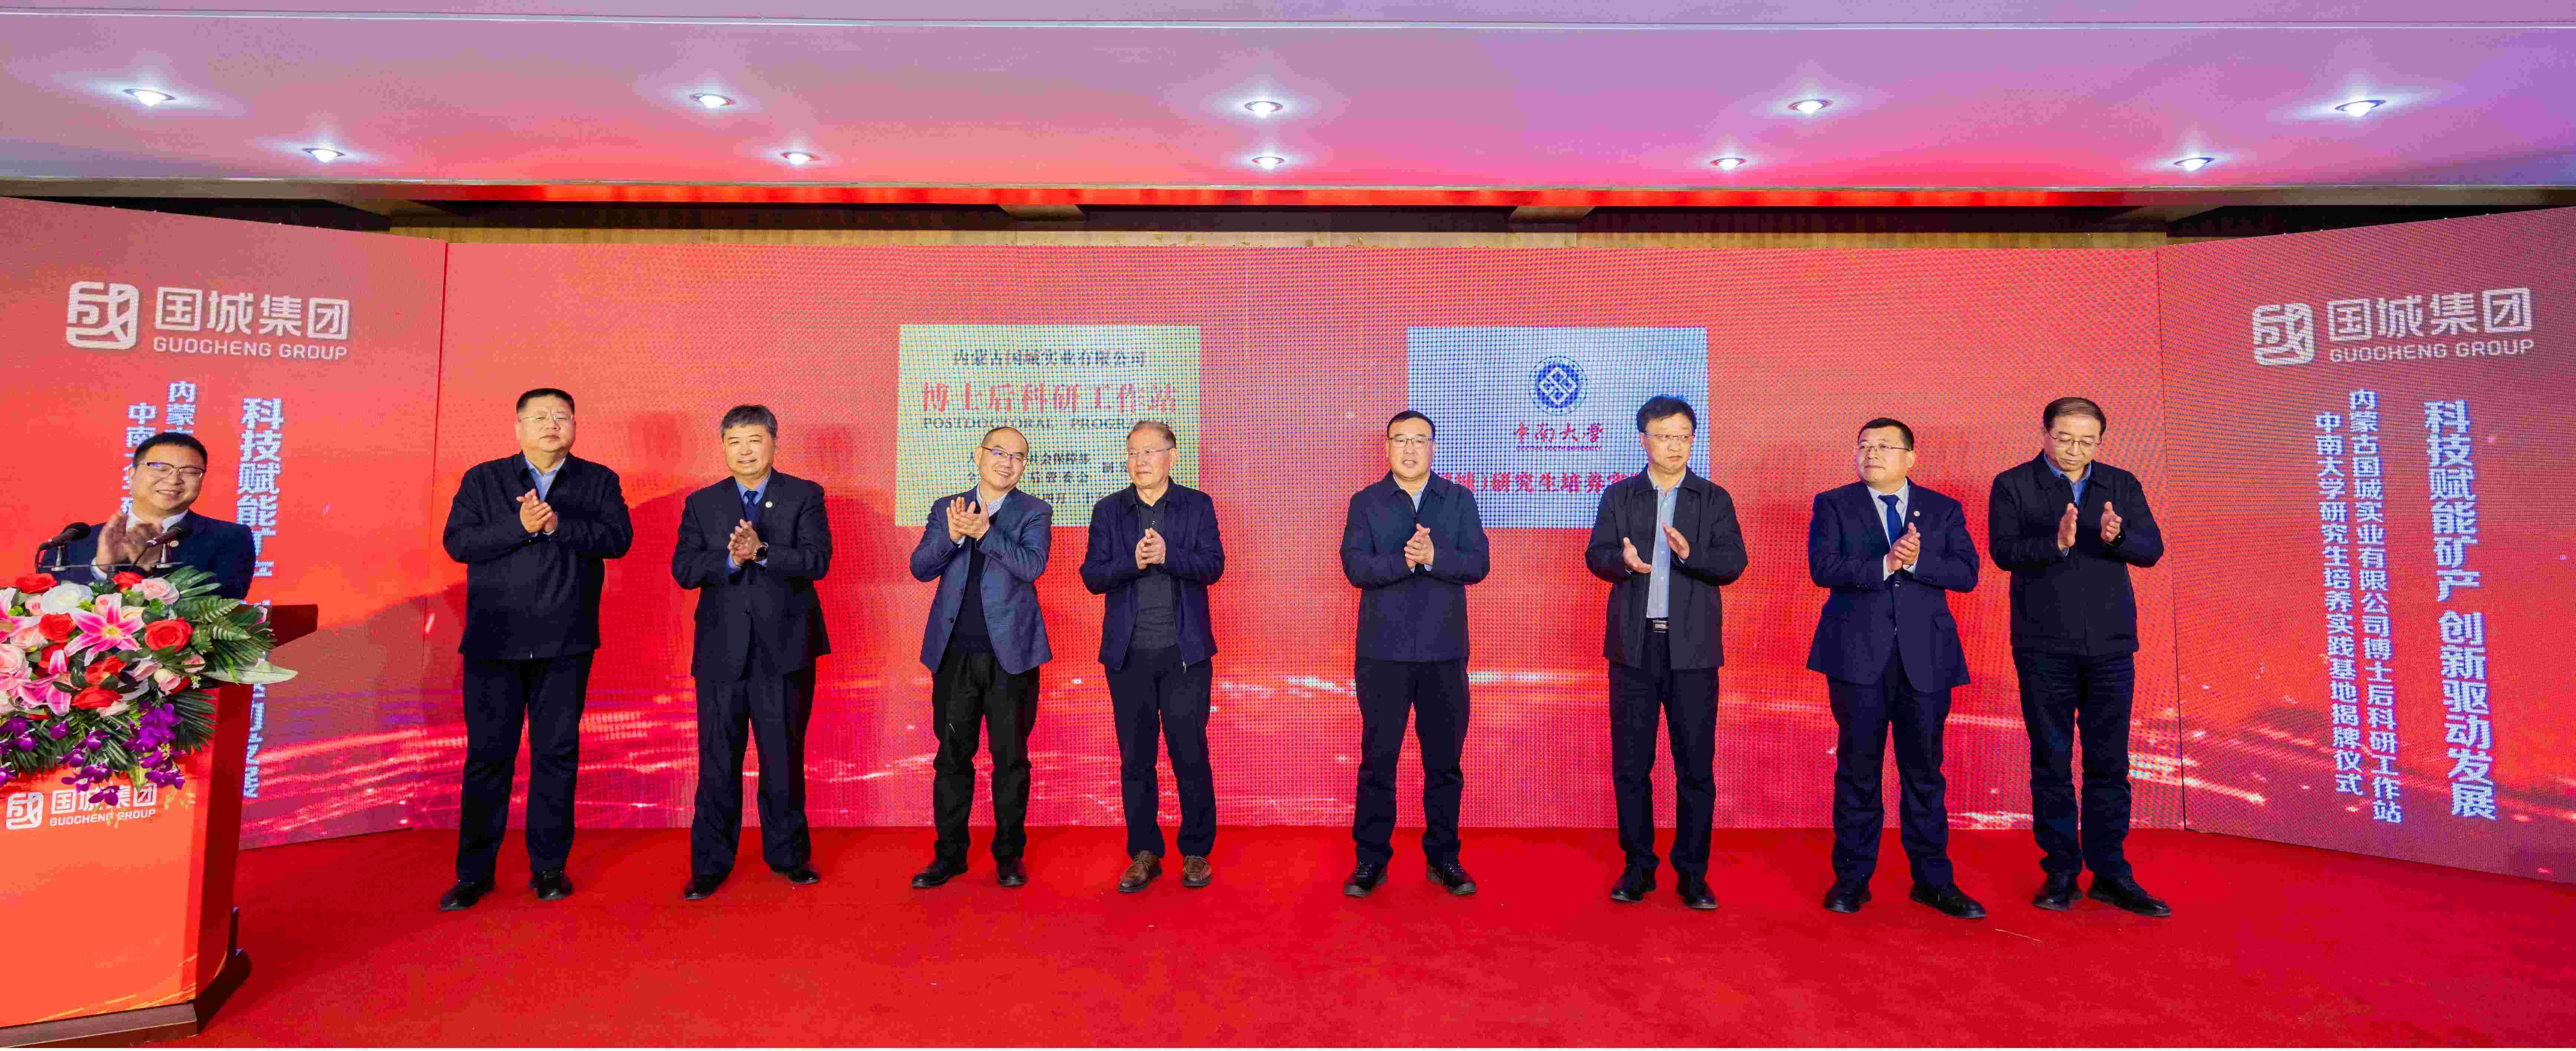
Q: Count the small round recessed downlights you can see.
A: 10